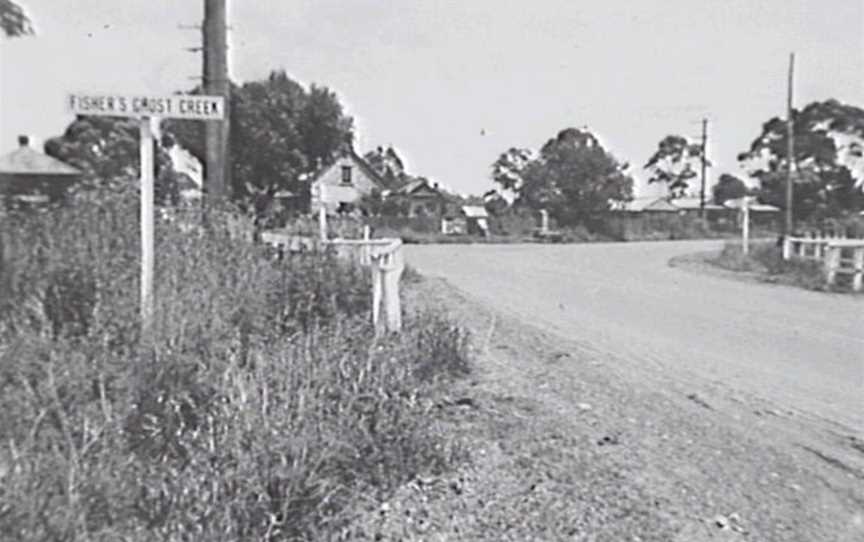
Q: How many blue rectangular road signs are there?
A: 0